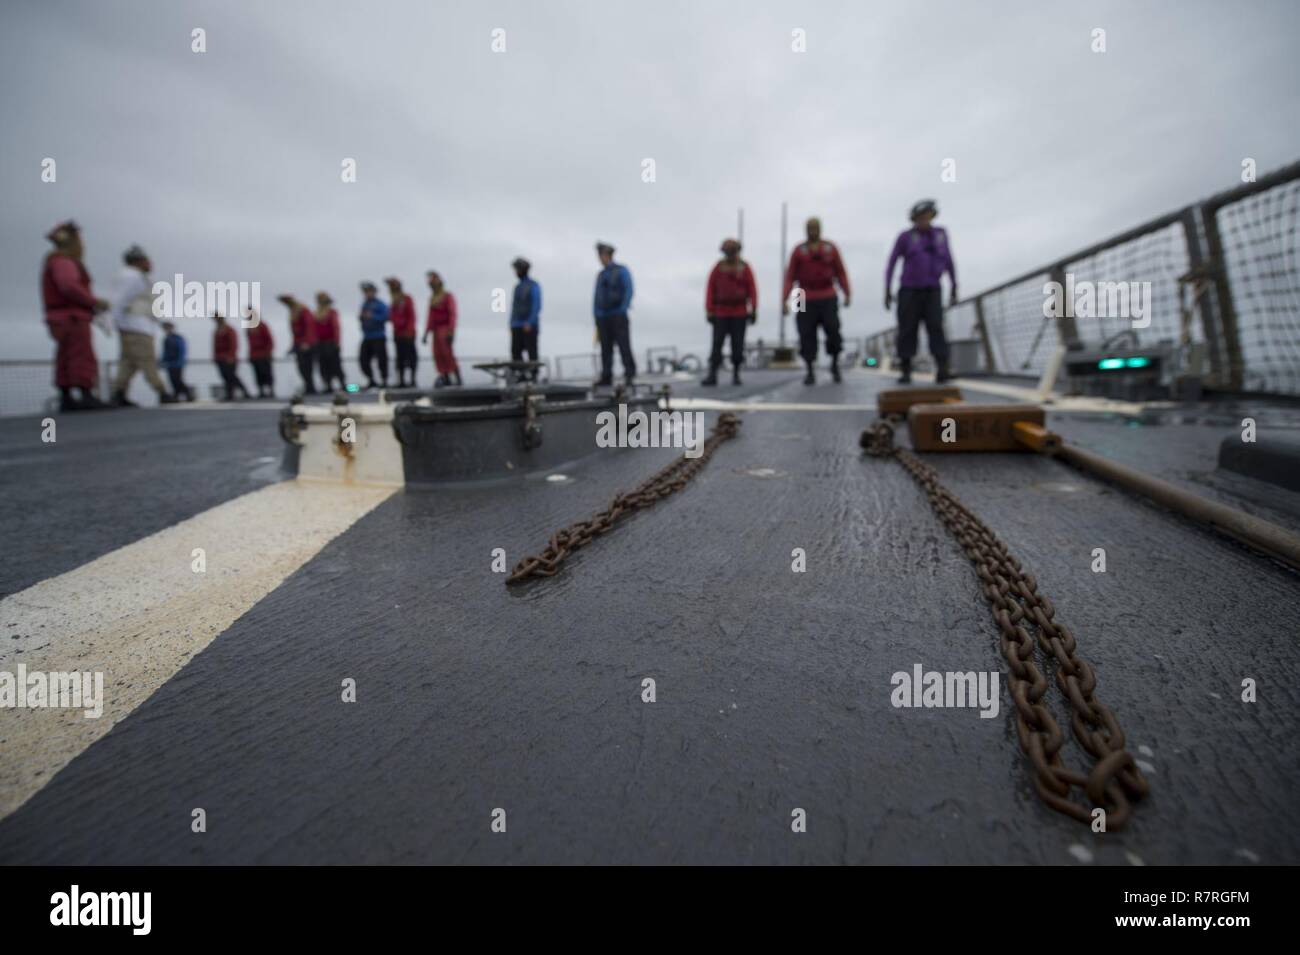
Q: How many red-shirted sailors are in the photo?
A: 9